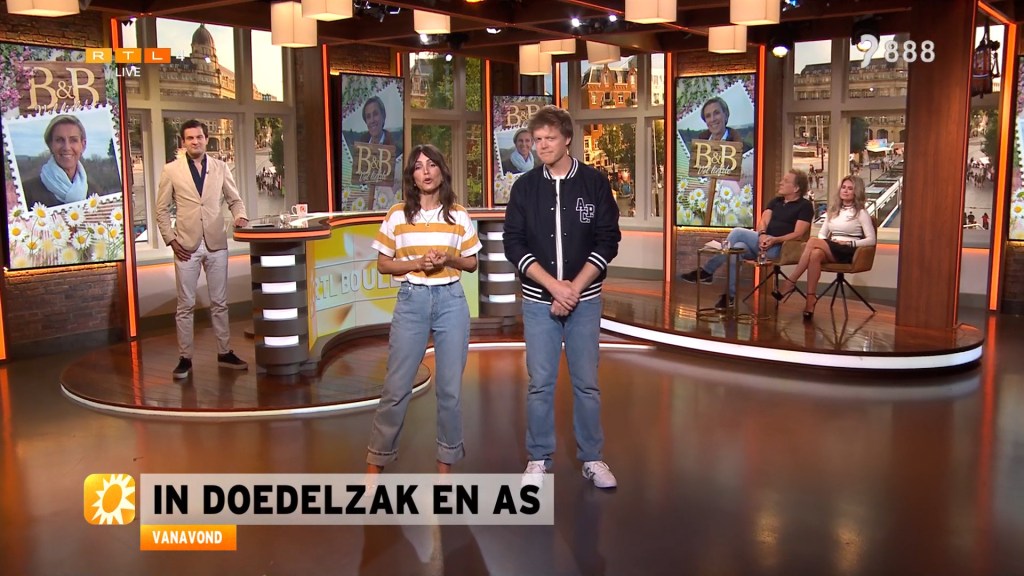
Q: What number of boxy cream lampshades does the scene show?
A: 10